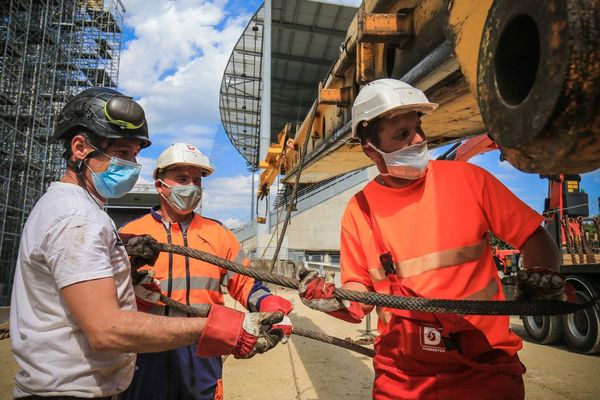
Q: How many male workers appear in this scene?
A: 3